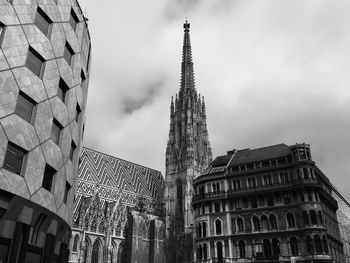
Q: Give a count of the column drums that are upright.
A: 0